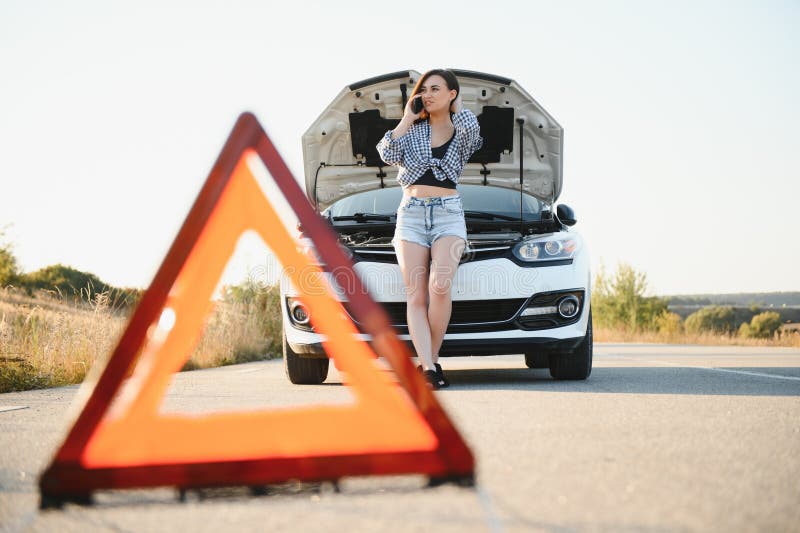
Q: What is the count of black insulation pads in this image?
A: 2